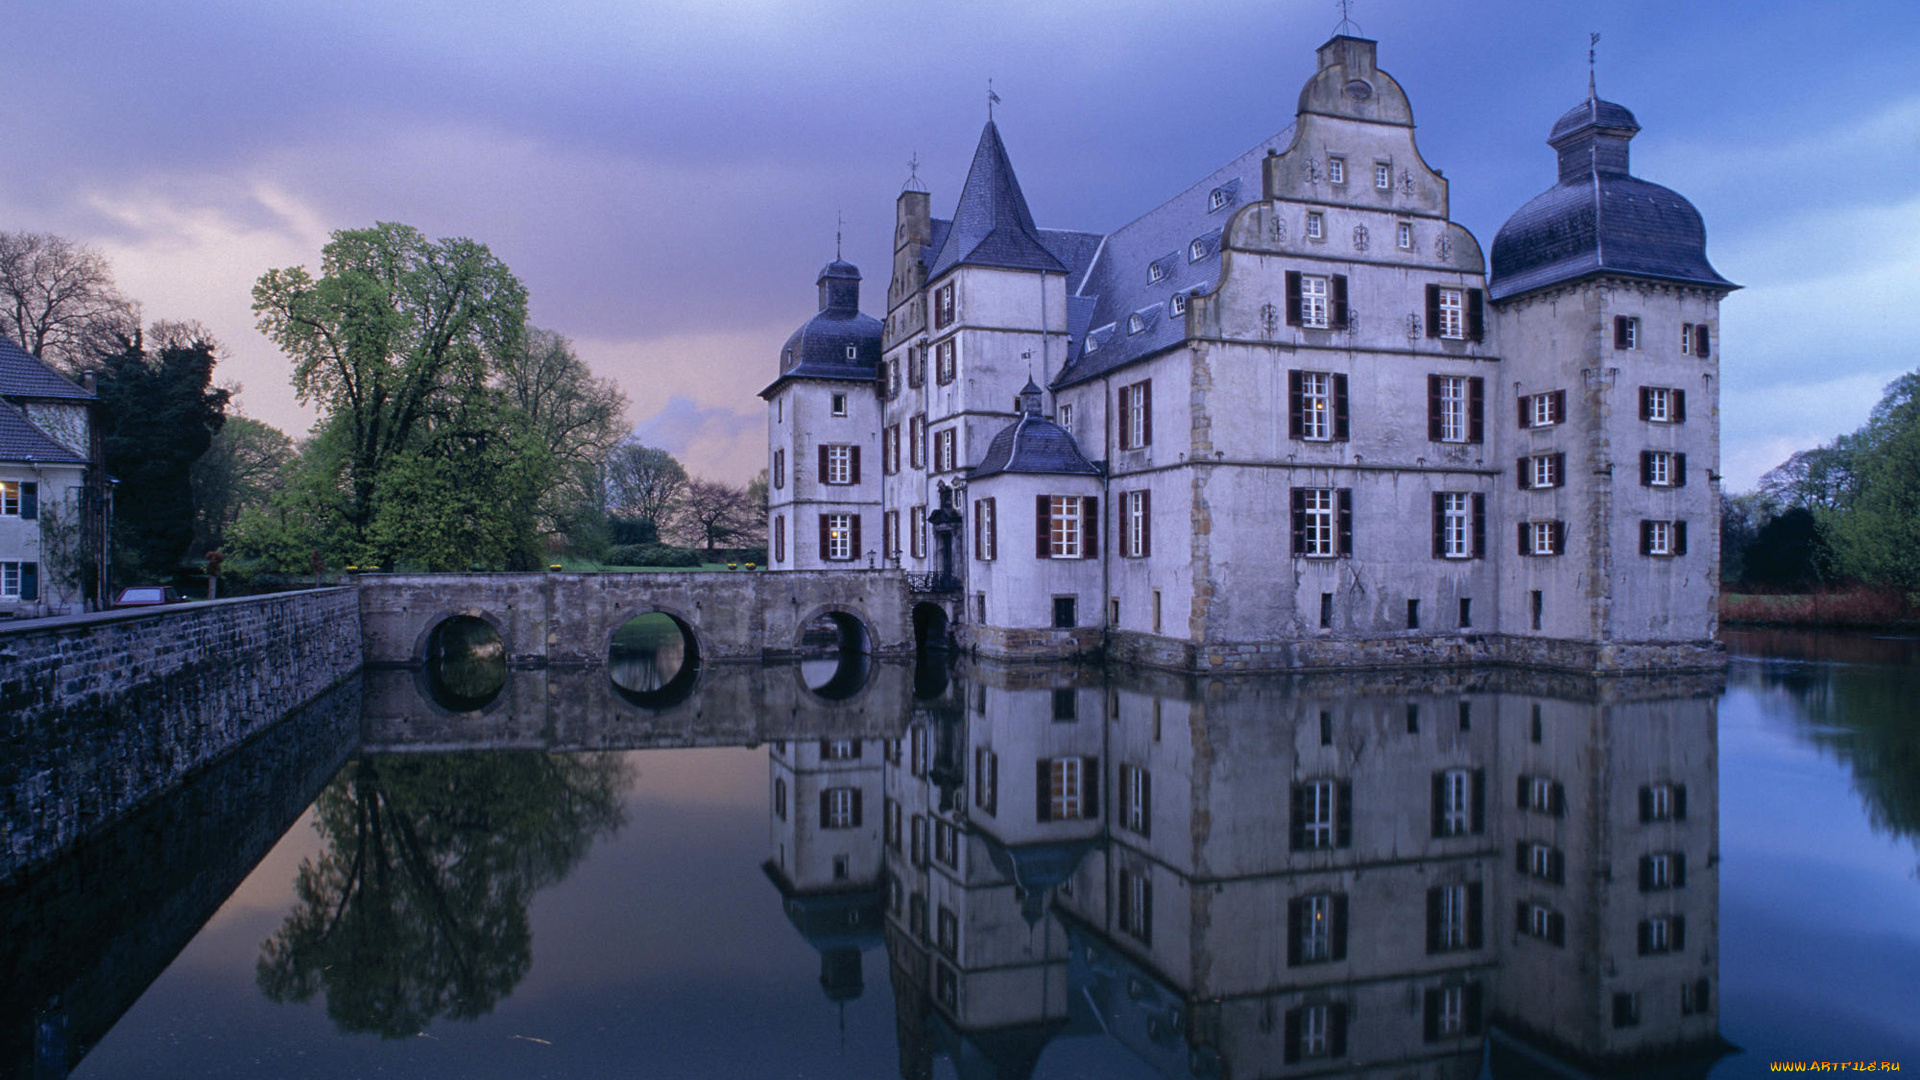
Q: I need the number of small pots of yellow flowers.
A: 5